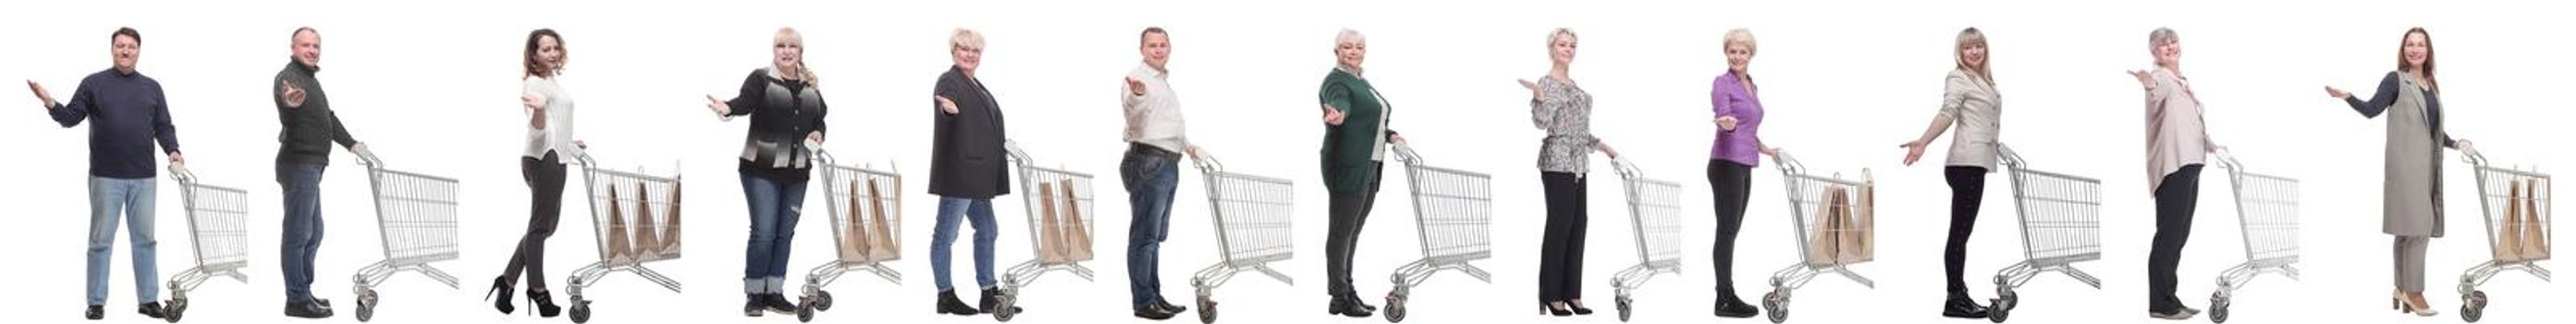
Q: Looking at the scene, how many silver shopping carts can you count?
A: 12